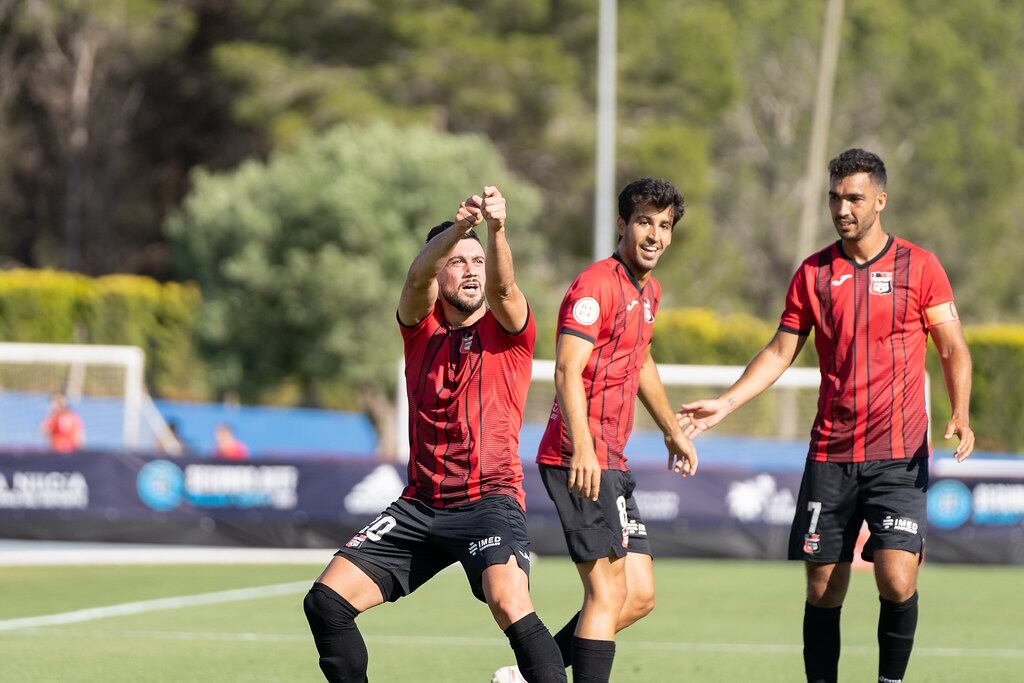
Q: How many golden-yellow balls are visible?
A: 0